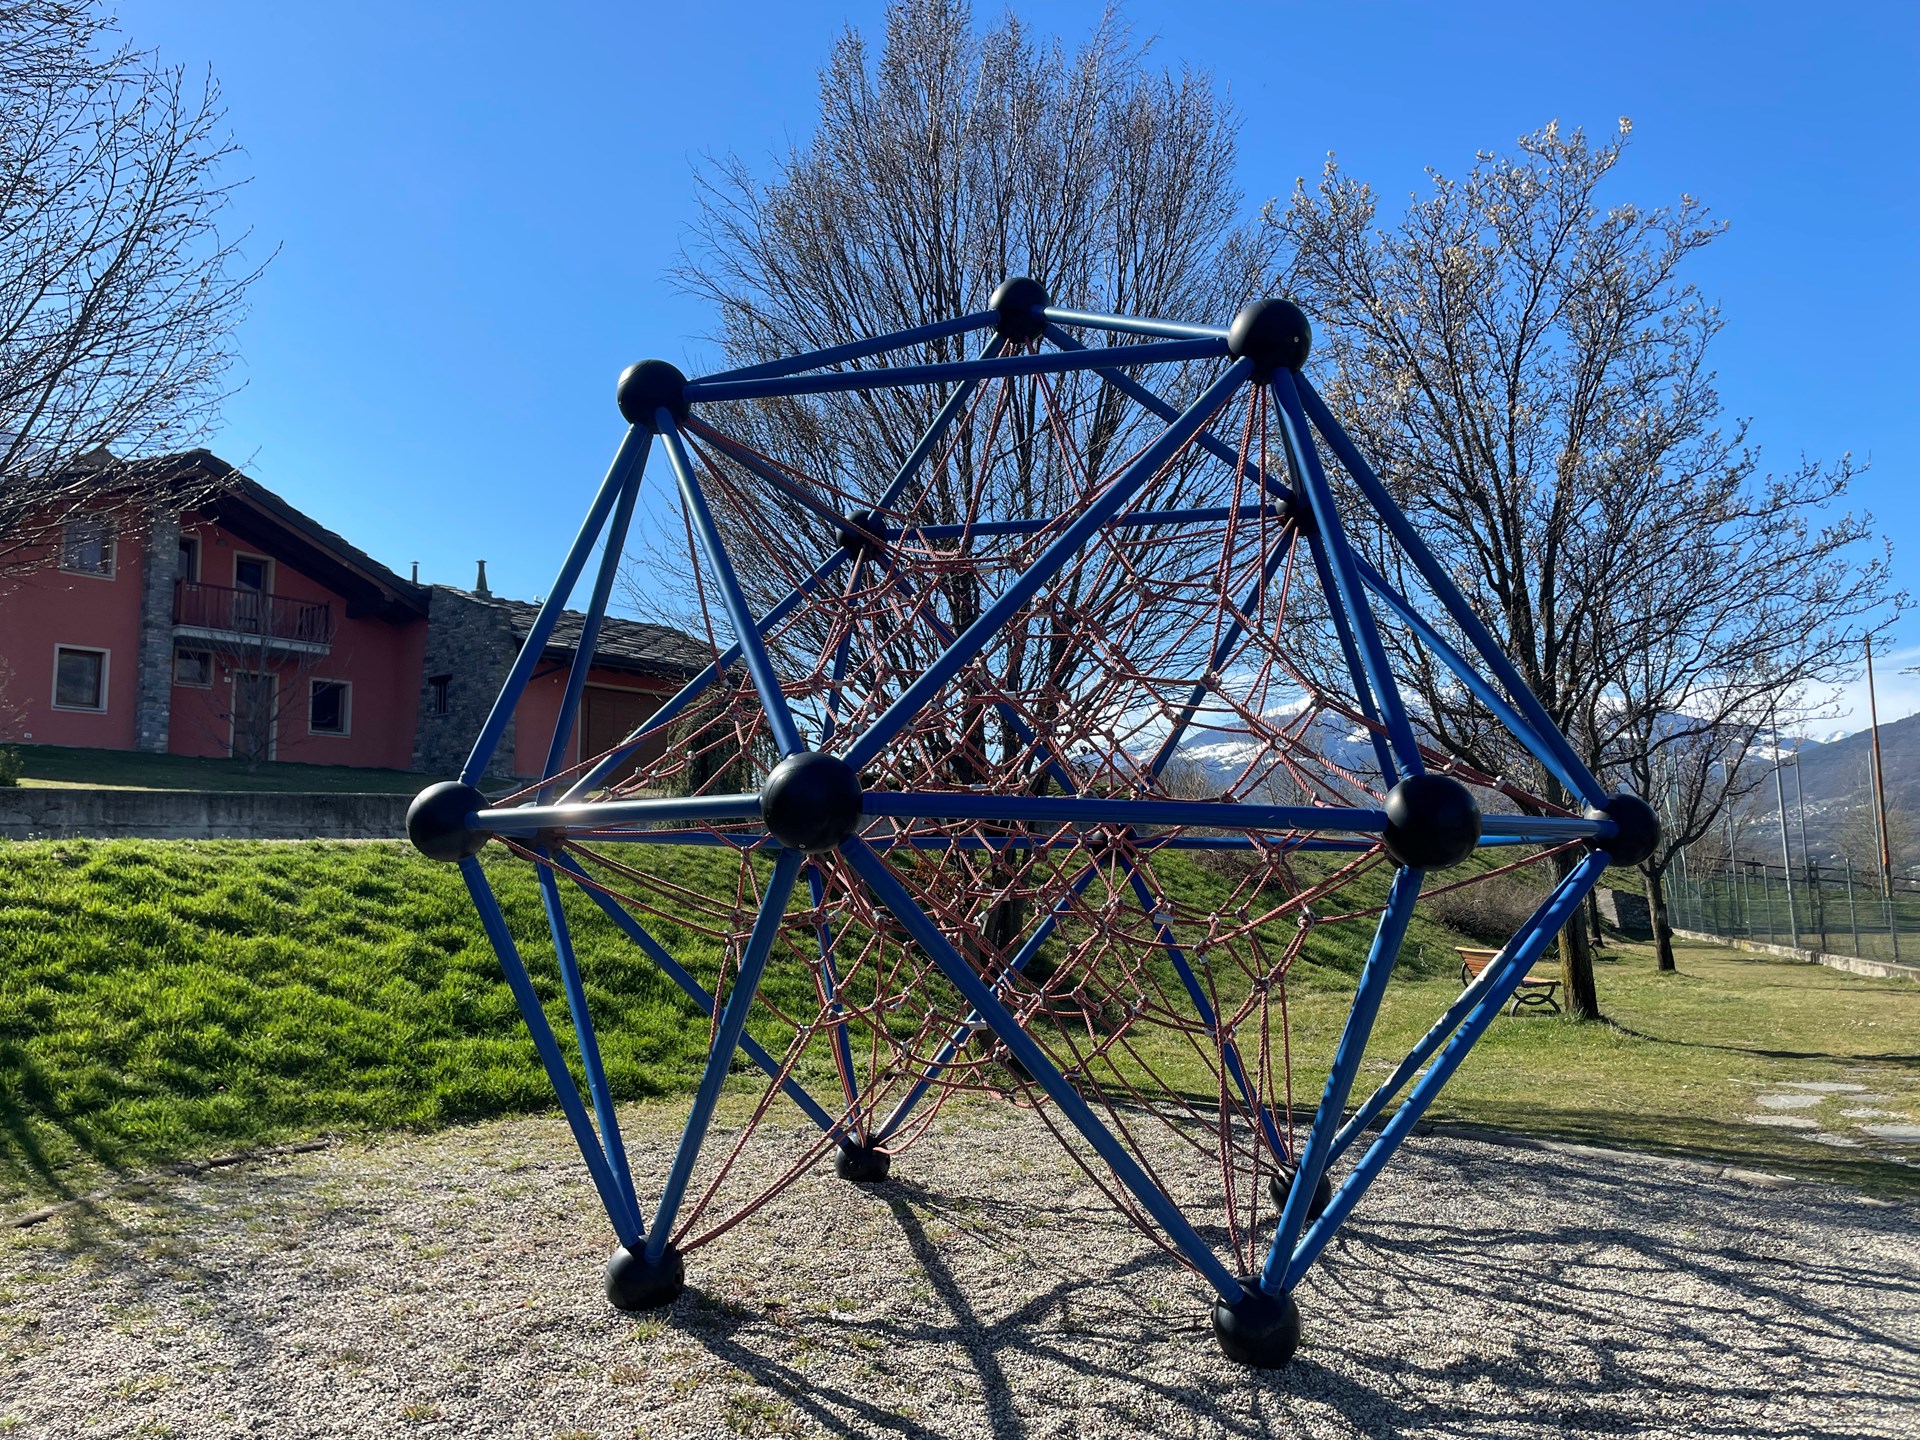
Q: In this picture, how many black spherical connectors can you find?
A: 15